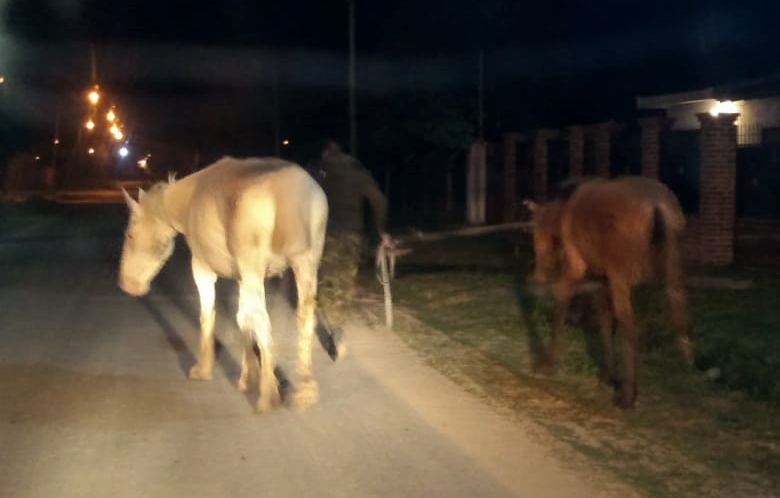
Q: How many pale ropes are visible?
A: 1